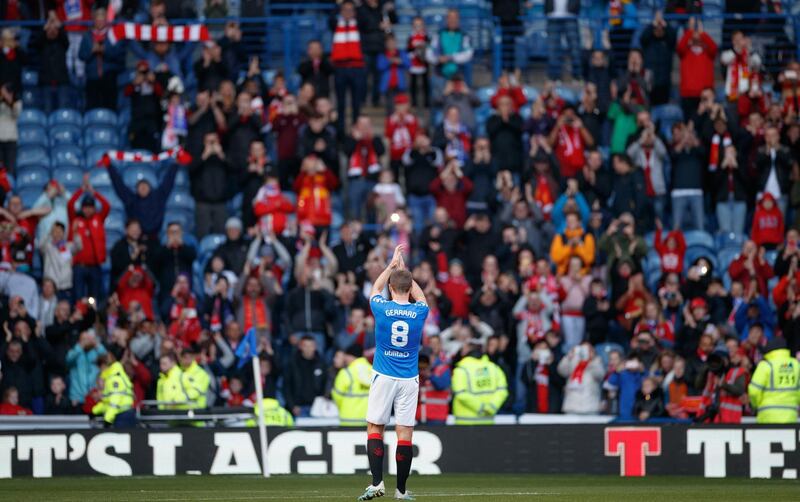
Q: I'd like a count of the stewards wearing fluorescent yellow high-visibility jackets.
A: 7